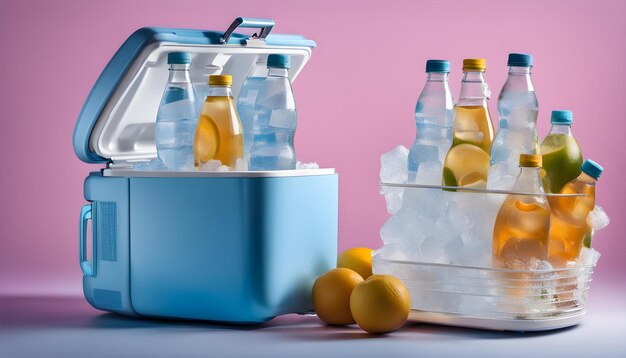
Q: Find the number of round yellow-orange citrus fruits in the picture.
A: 3